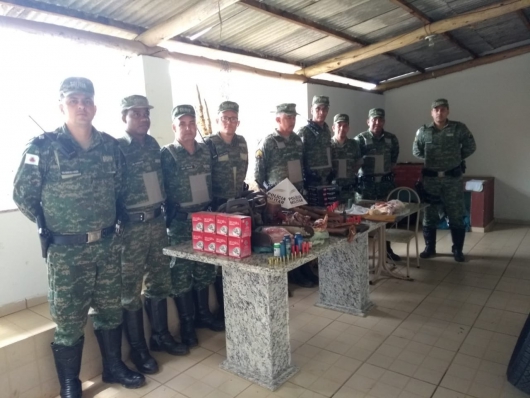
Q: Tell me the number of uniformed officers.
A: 9